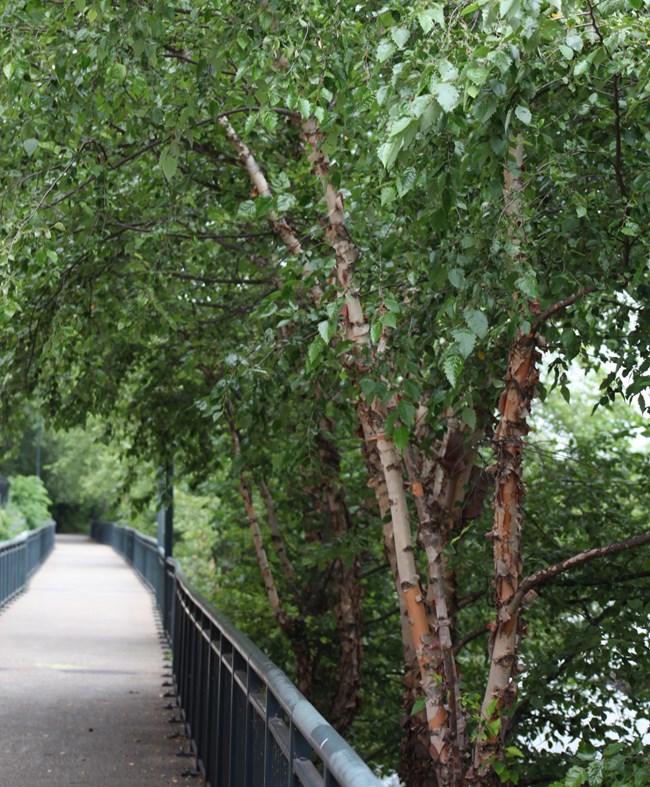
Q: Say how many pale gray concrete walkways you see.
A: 1